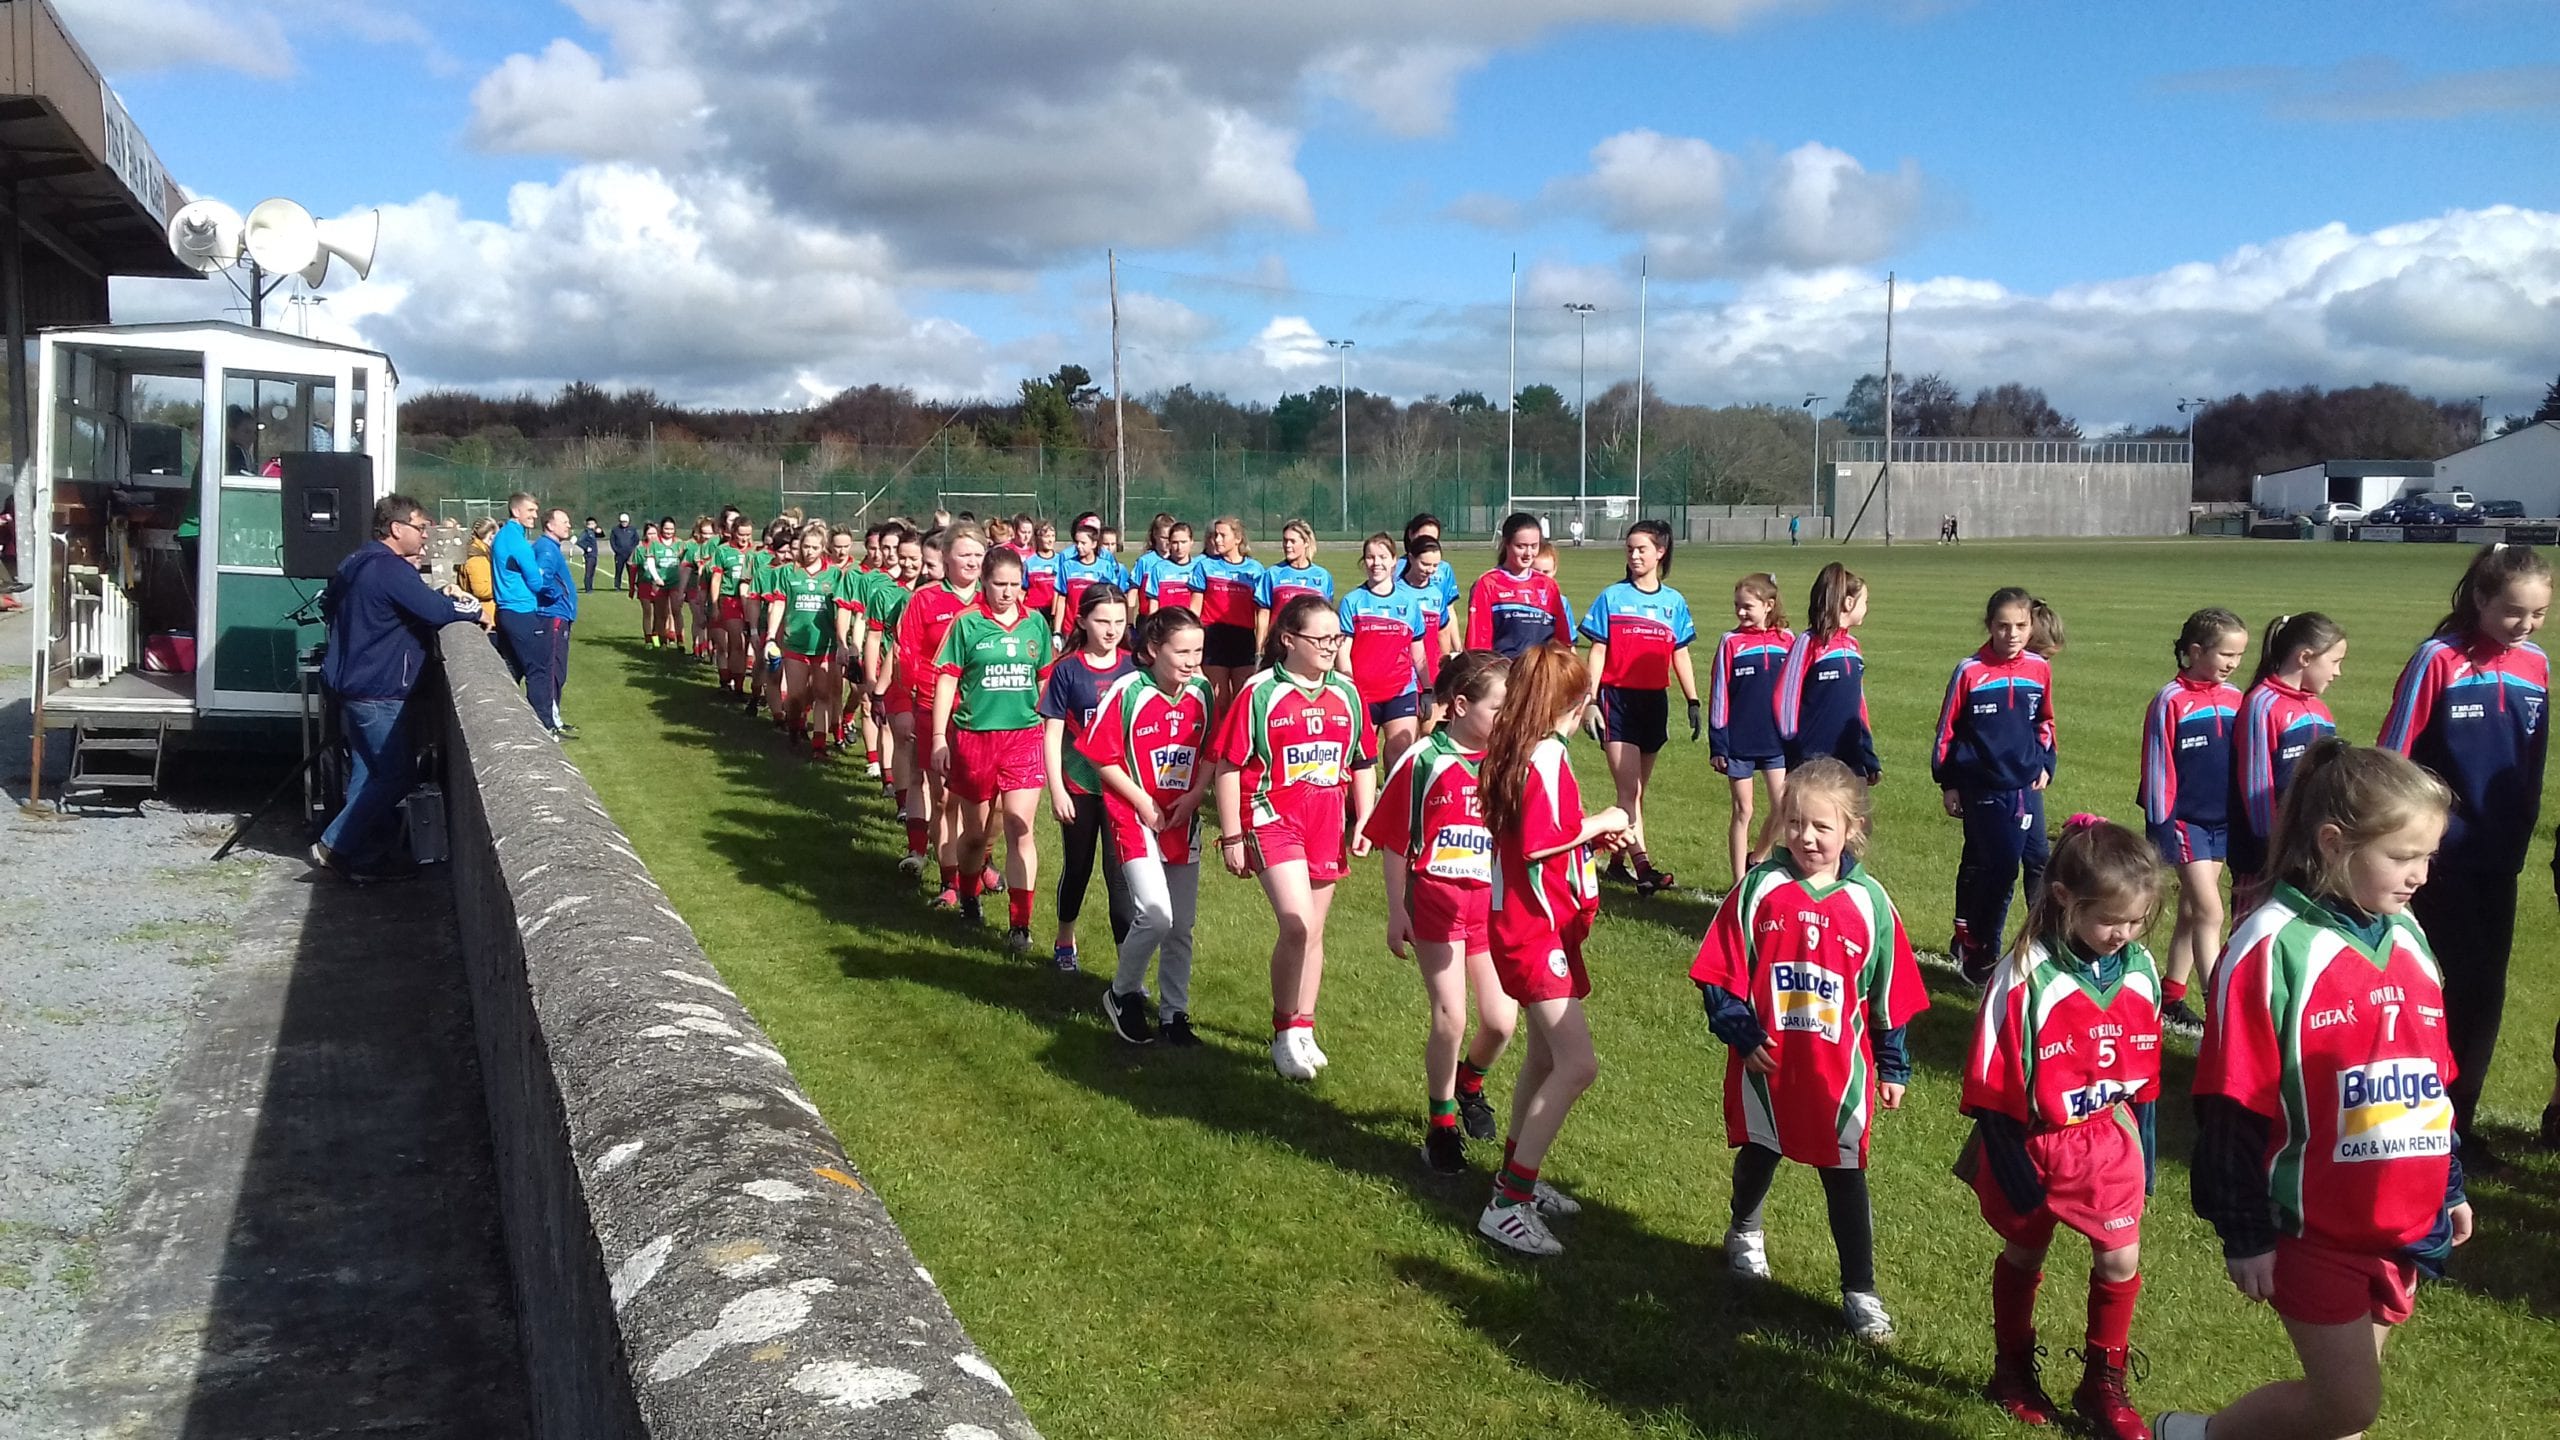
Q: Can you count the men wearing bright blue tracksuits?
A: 2